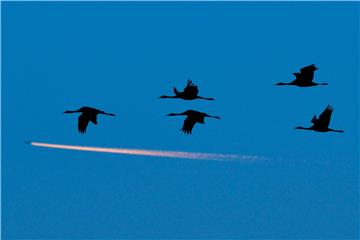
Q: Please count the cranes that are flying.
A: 5